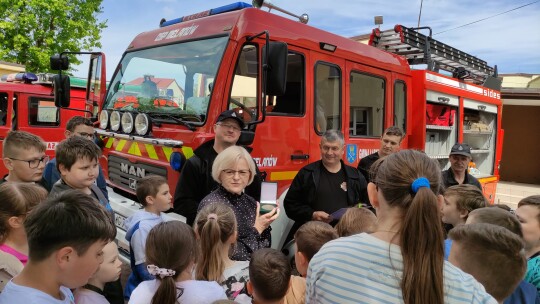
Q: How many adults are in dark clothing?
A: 5